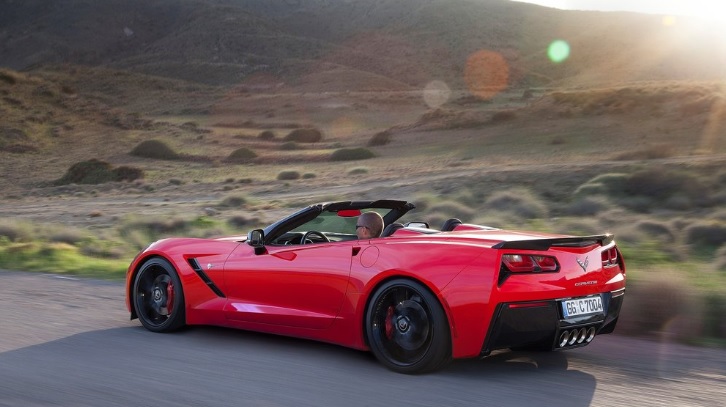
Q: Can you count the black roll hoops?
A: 2